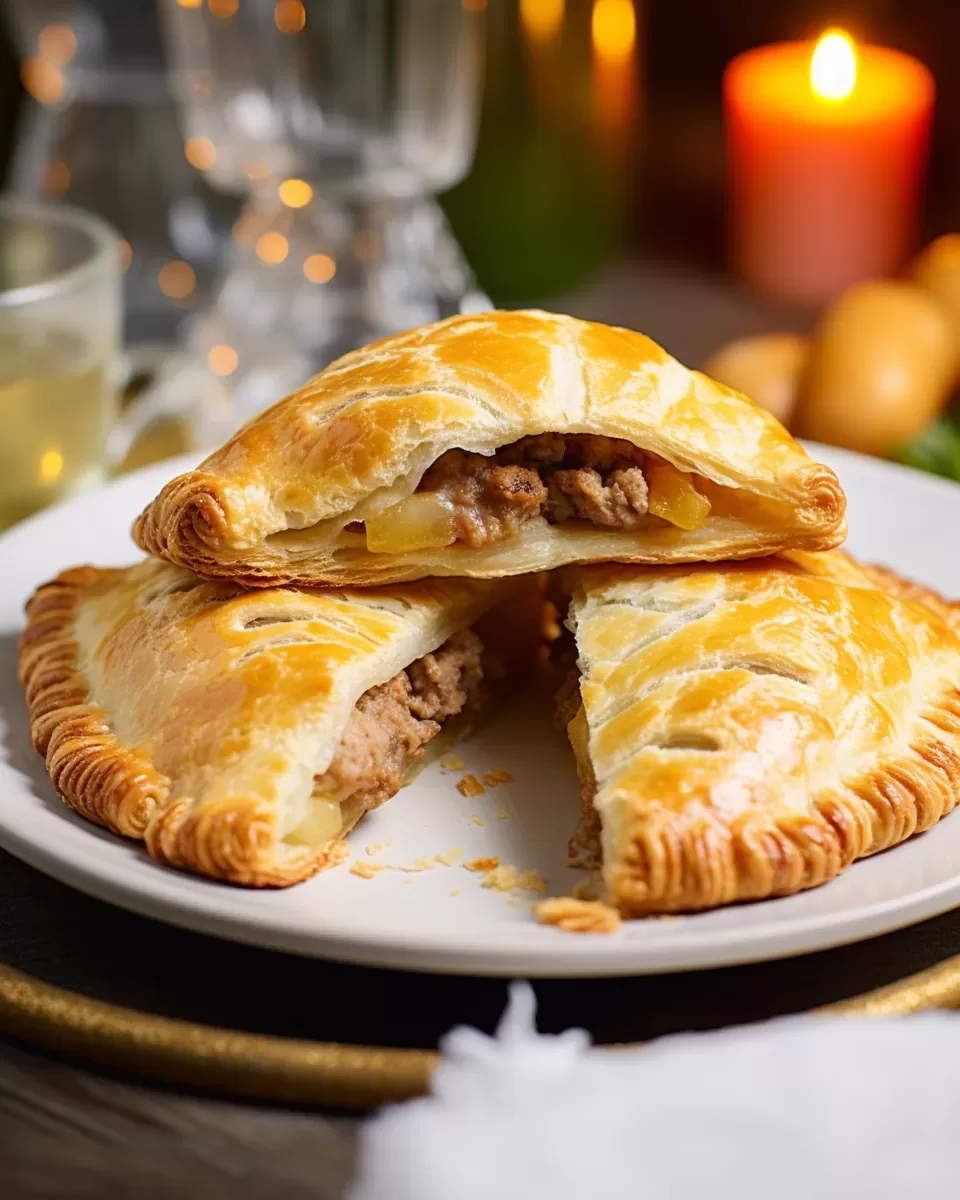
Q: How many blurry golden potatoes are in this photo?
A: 3